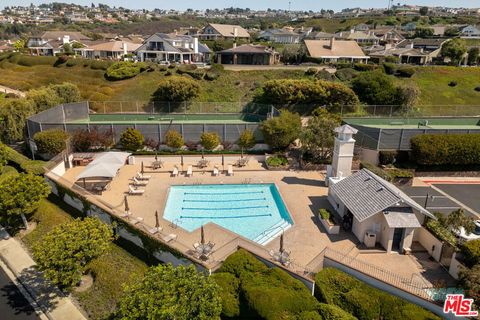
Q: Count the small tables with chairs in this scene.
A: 5